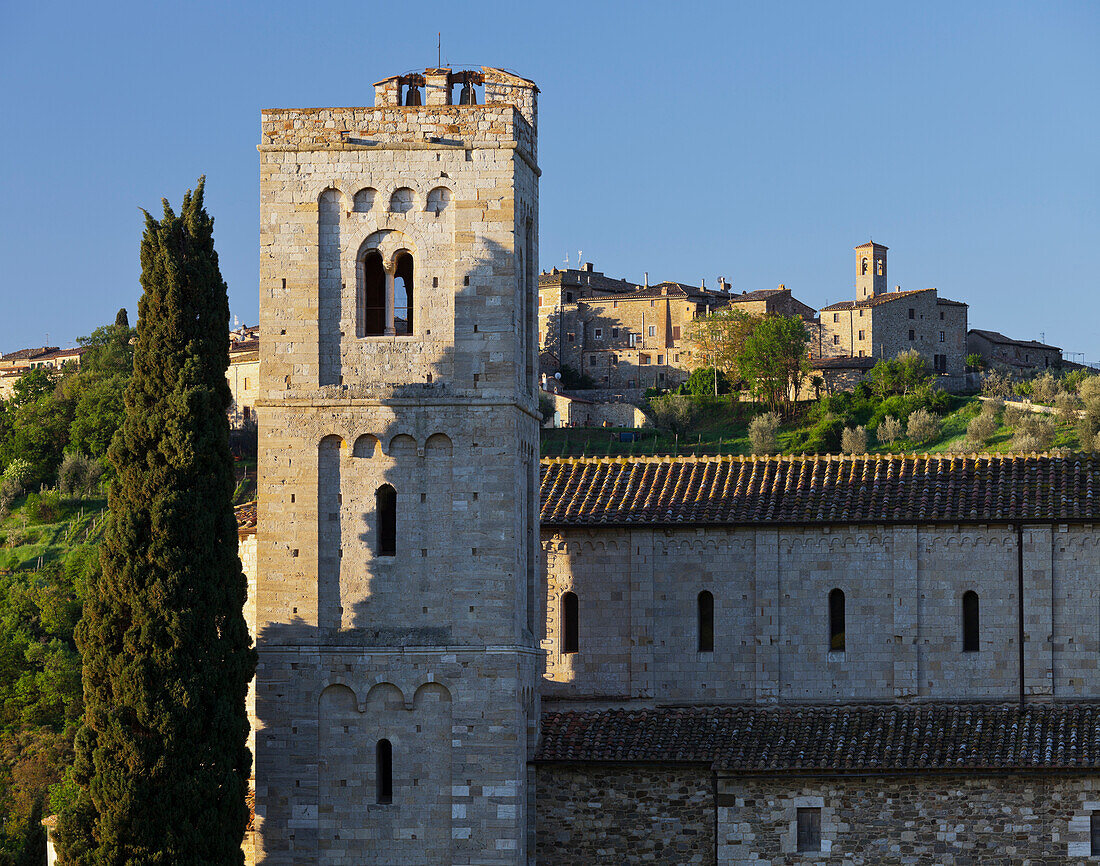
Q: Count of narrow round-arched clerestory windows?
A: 4